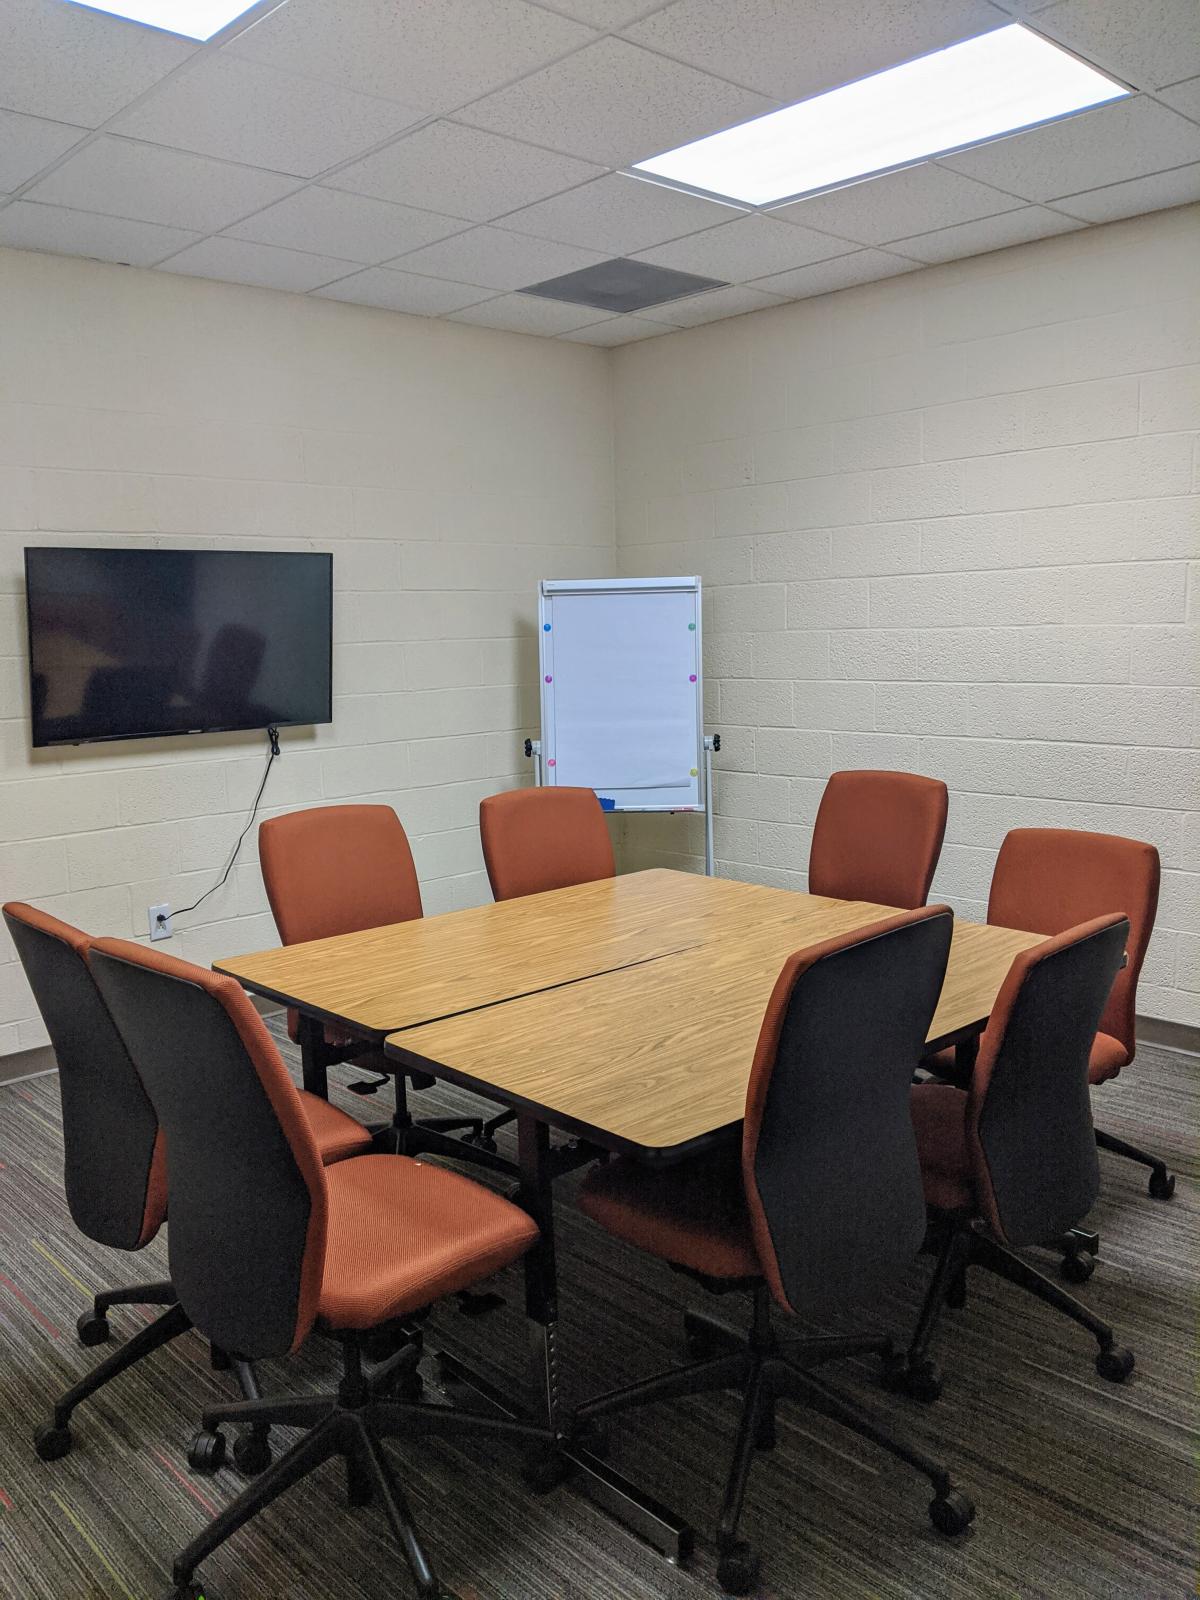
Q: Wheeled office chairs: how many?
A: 8